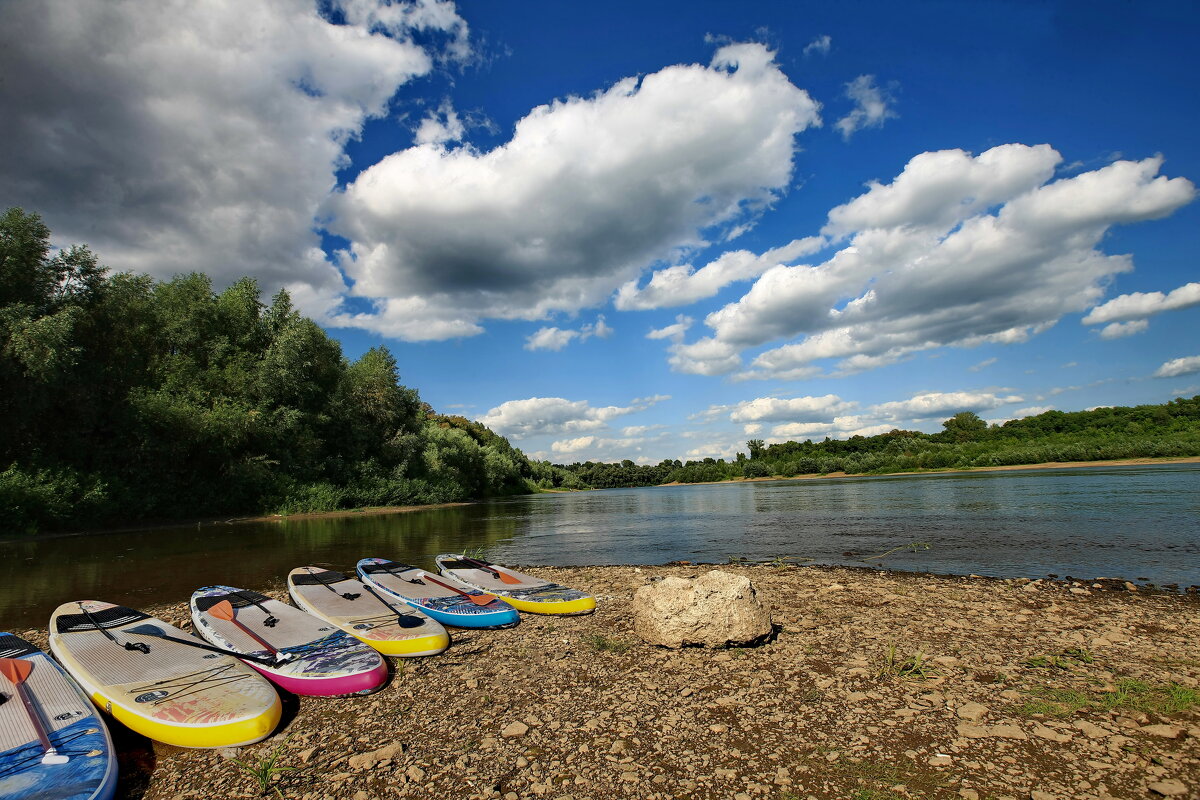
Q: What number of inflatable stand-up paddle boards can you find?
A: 6